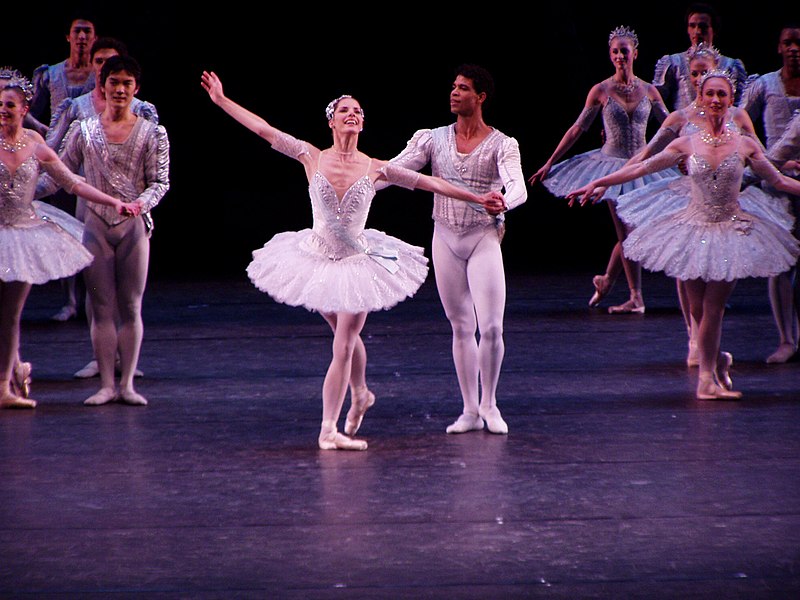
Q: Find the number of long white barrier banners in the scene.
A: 0